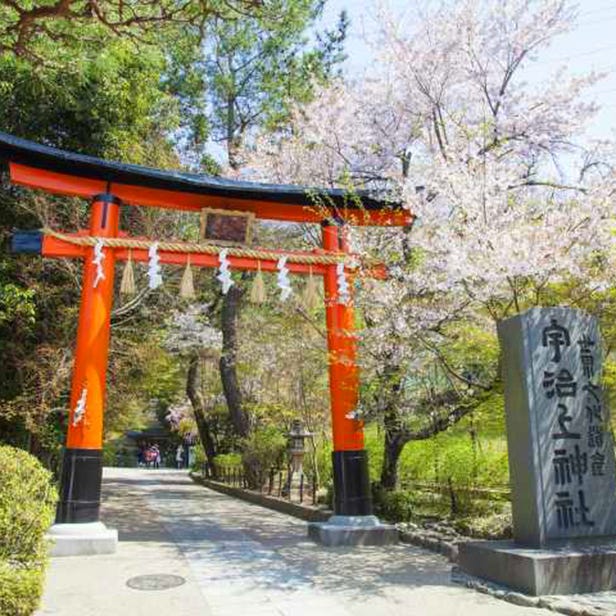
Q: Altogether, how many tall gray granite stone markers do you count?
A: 1